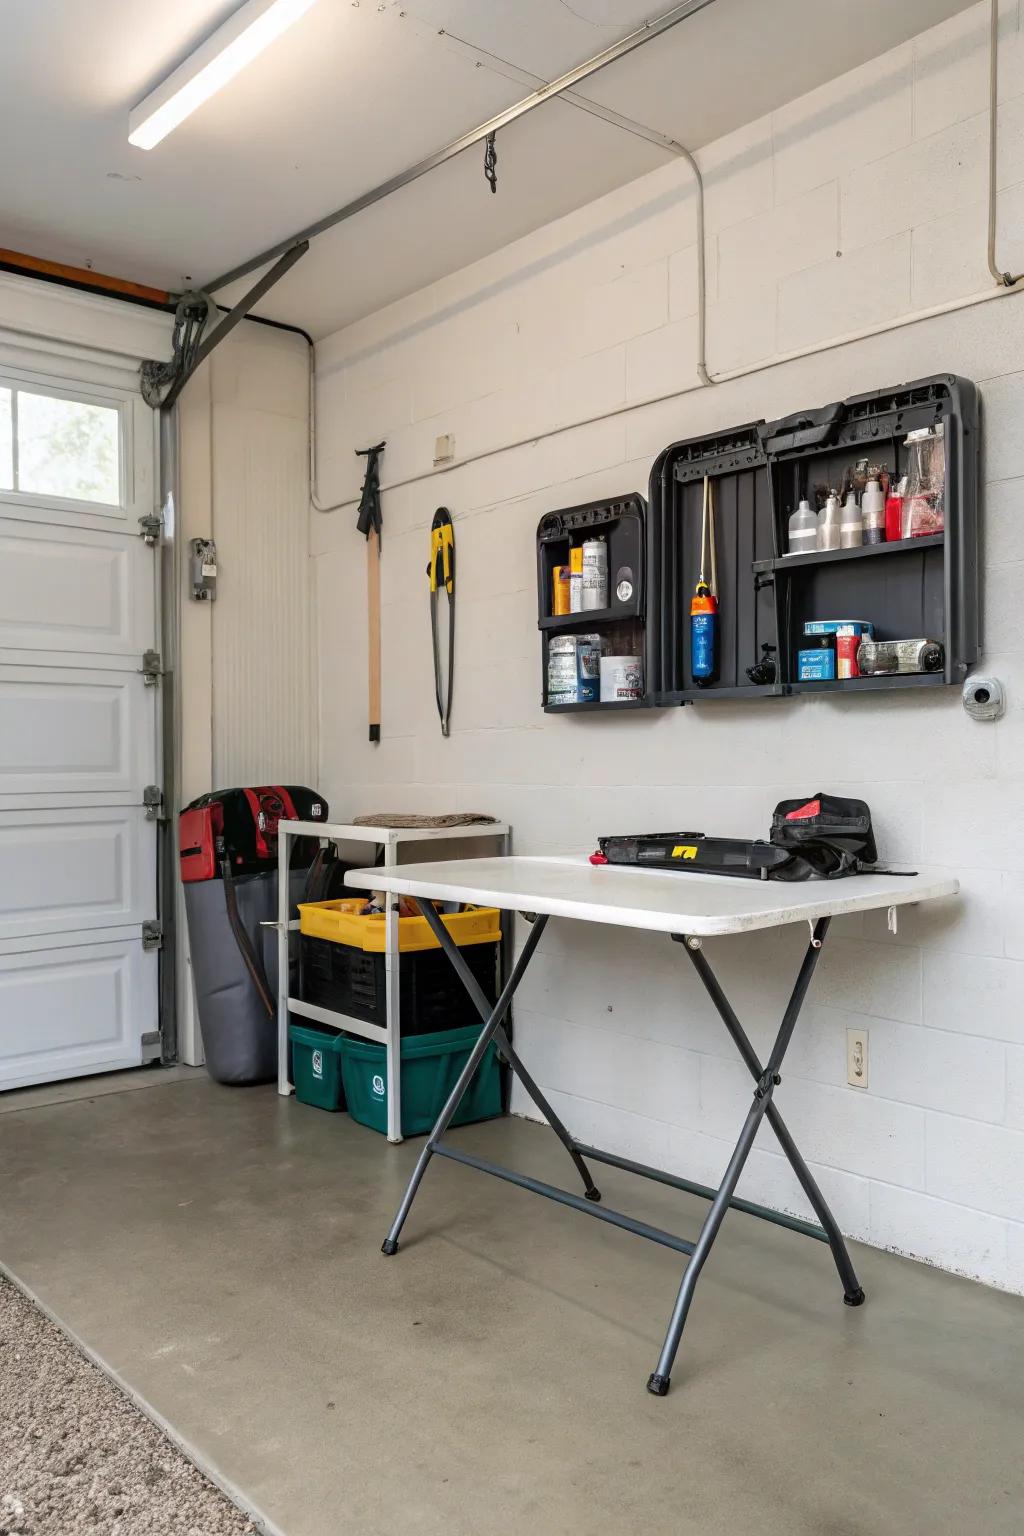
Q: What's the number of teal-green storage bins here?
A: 2